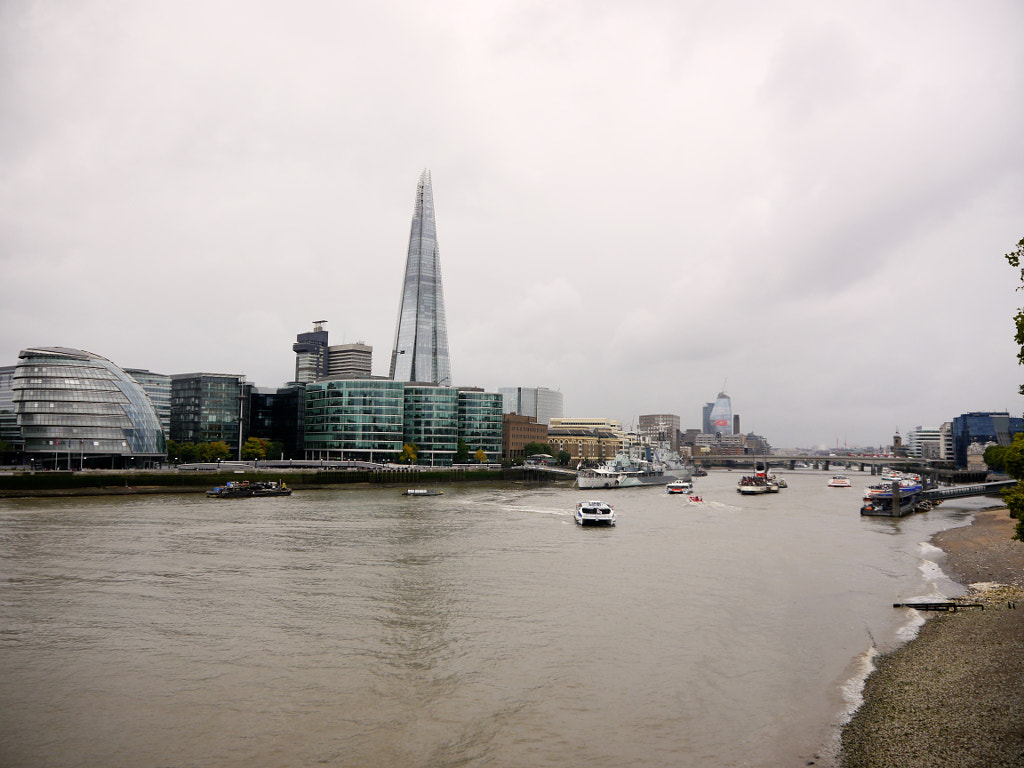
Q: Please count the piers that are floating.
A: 1